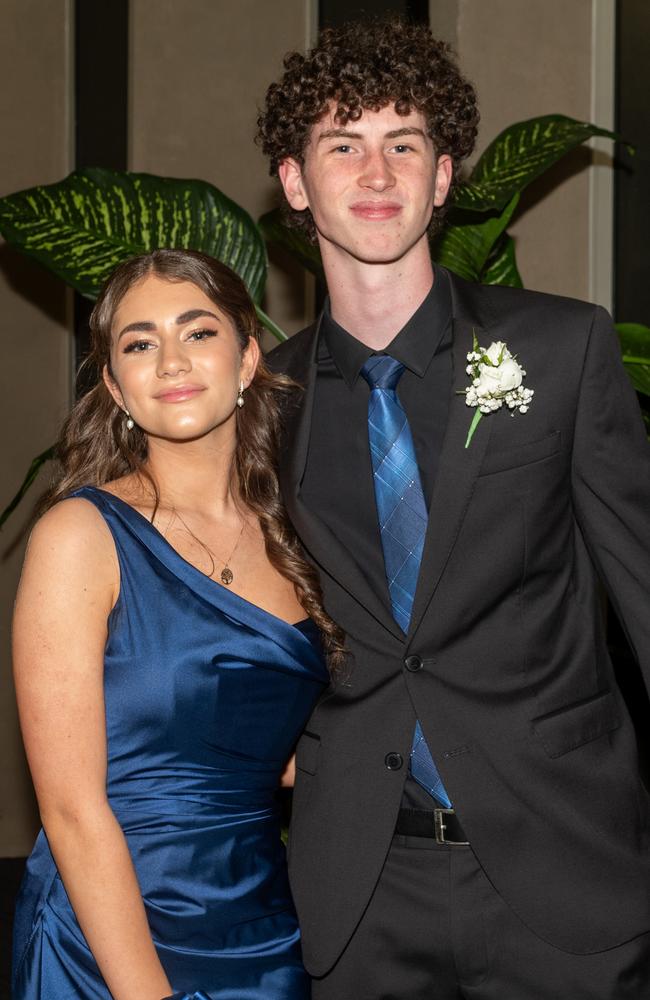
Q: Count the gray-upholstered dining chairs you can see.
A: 0